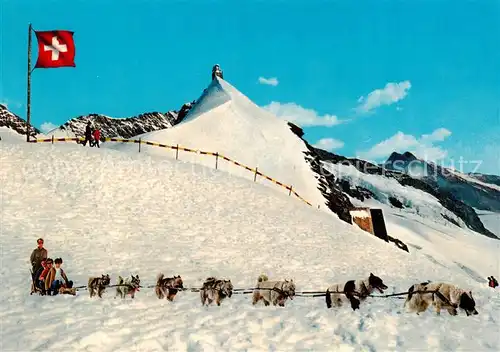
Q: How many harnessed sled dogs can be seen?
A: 7